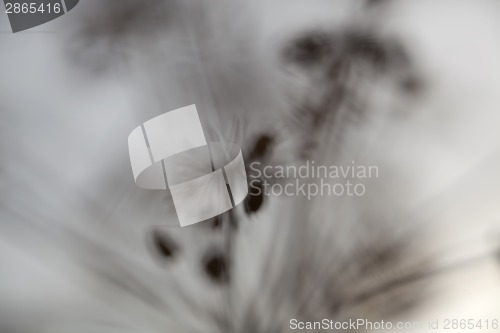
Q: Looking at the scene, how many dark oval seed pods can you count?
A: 4